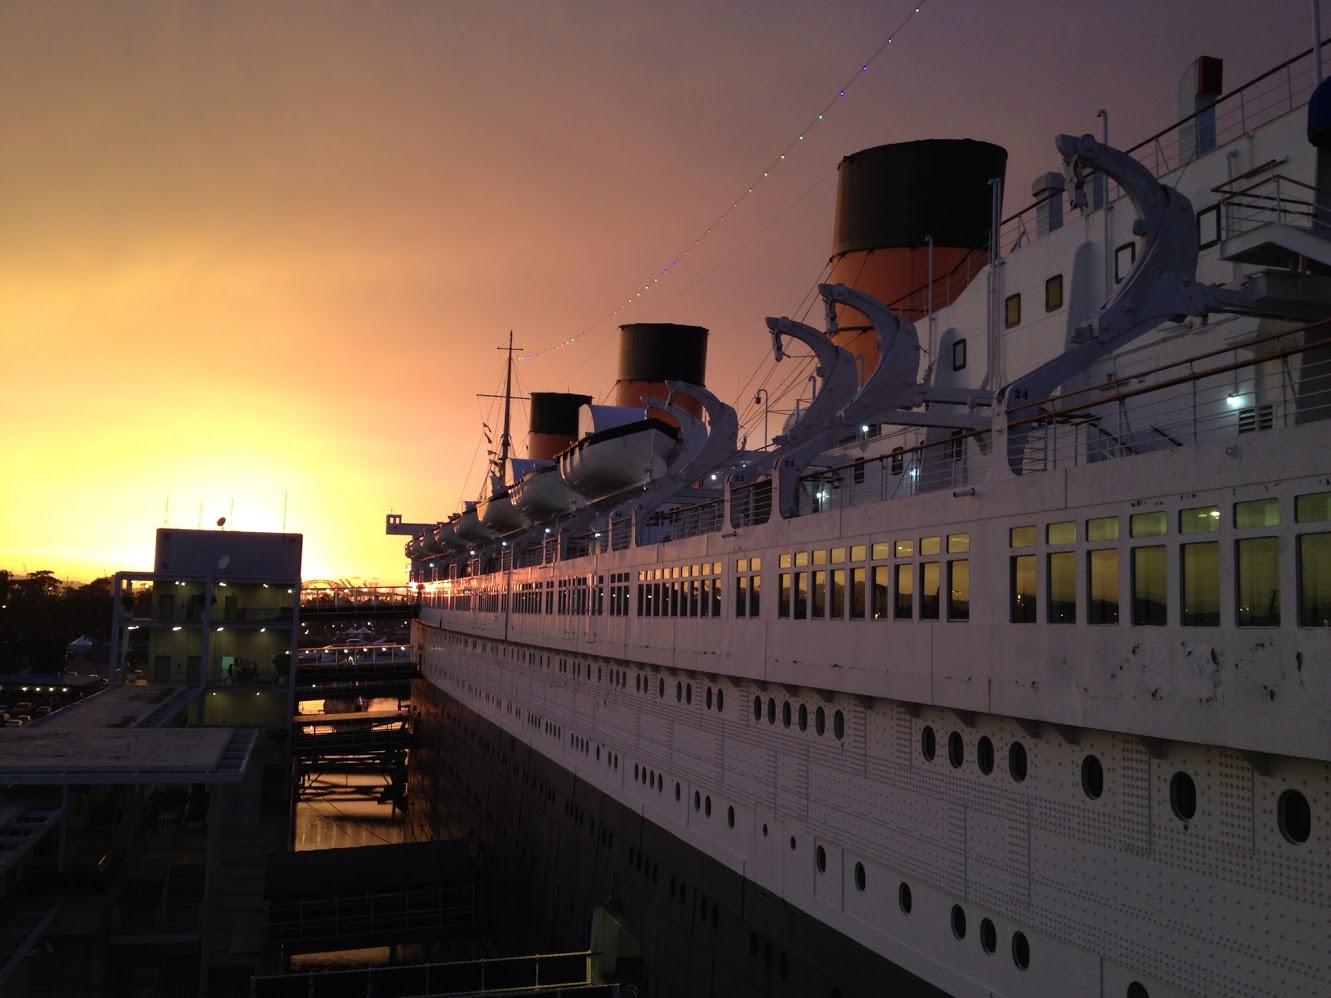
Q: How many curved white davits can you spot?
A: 5